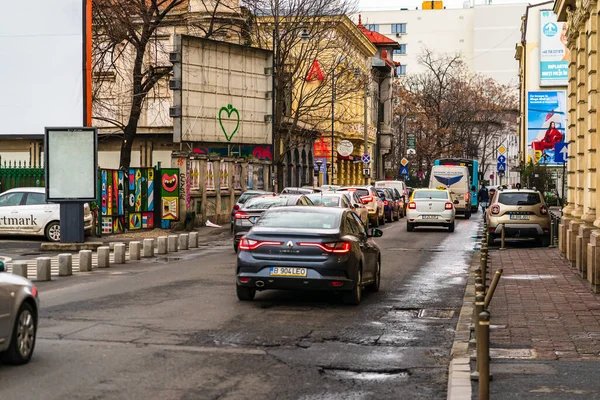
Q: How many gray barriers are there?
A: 12